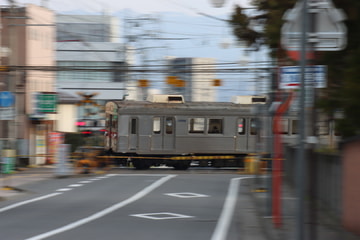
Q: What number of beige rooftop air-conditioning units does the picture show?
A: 2